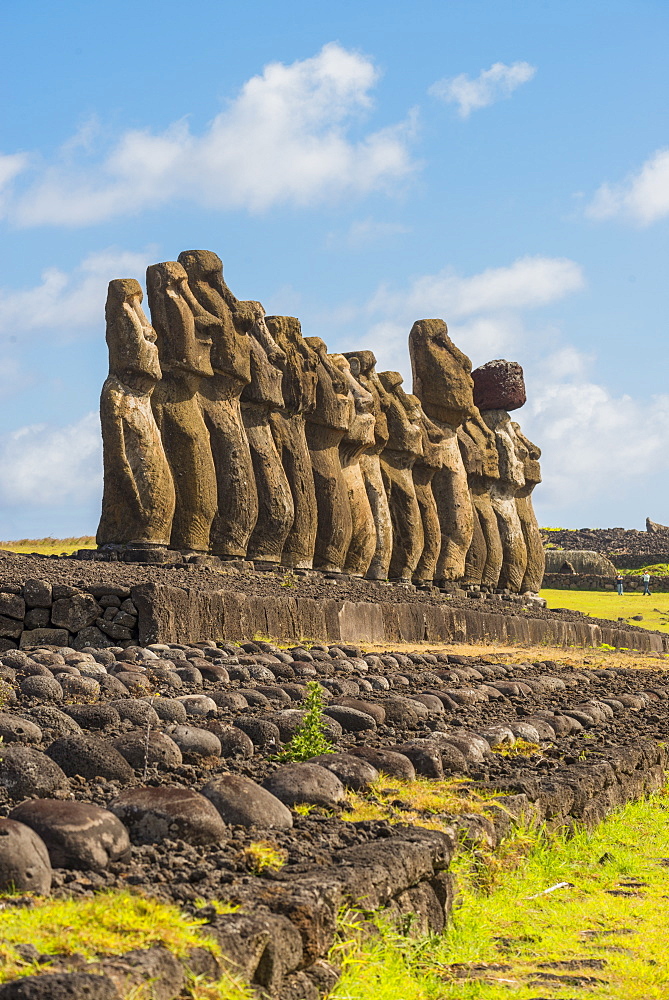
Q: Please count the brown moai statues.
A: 15